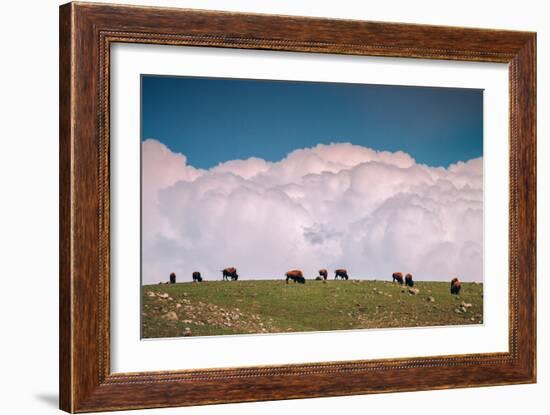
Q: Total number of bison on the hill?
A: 9